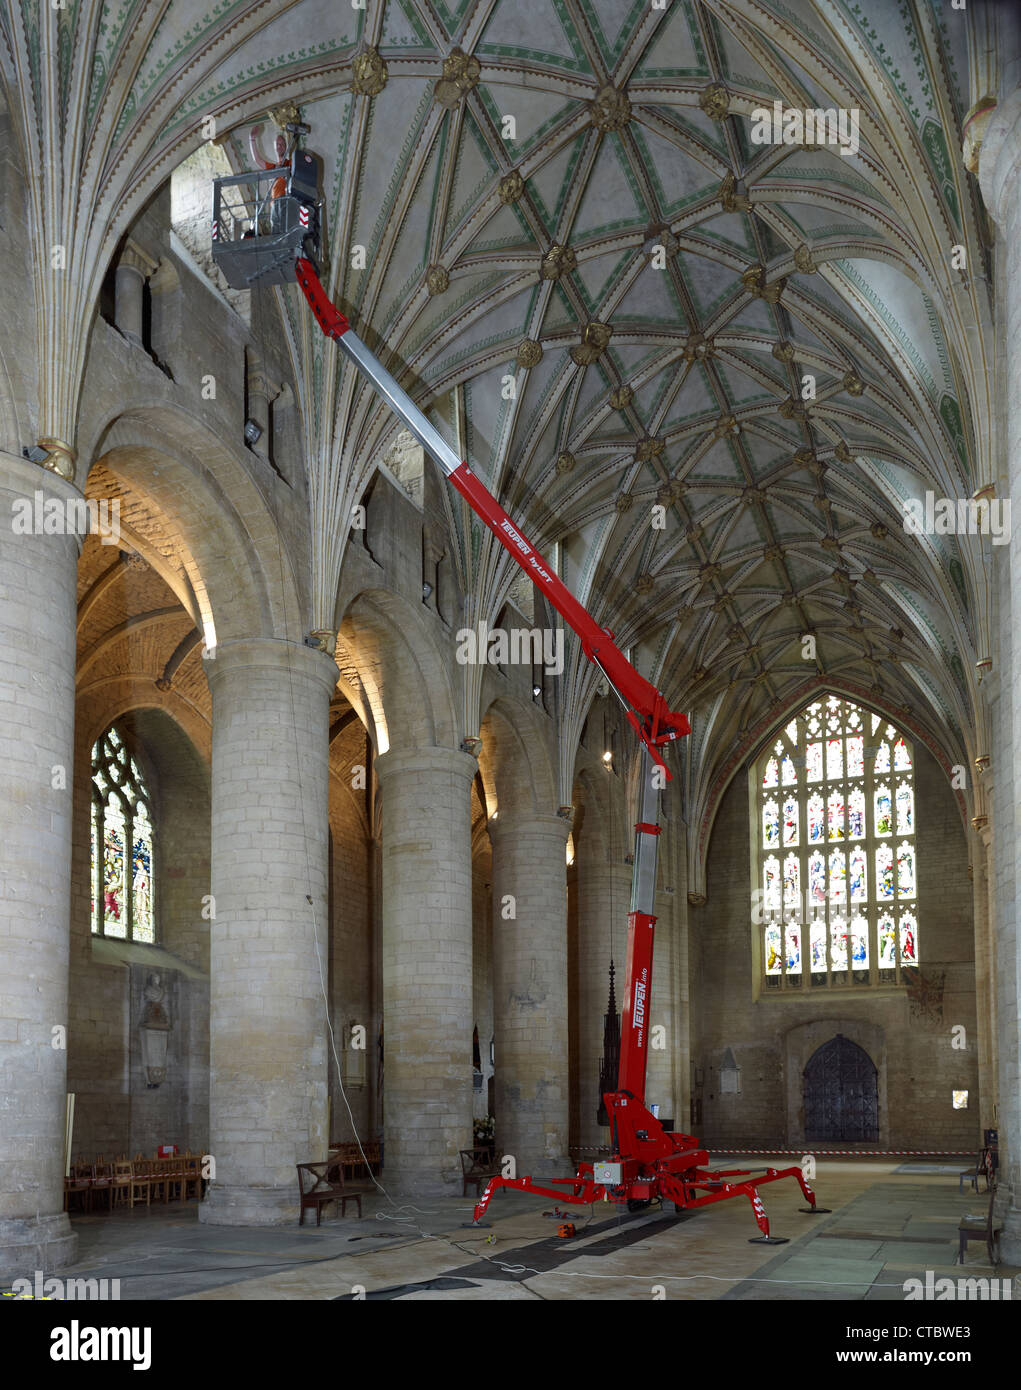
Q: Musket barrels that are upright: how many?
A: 0